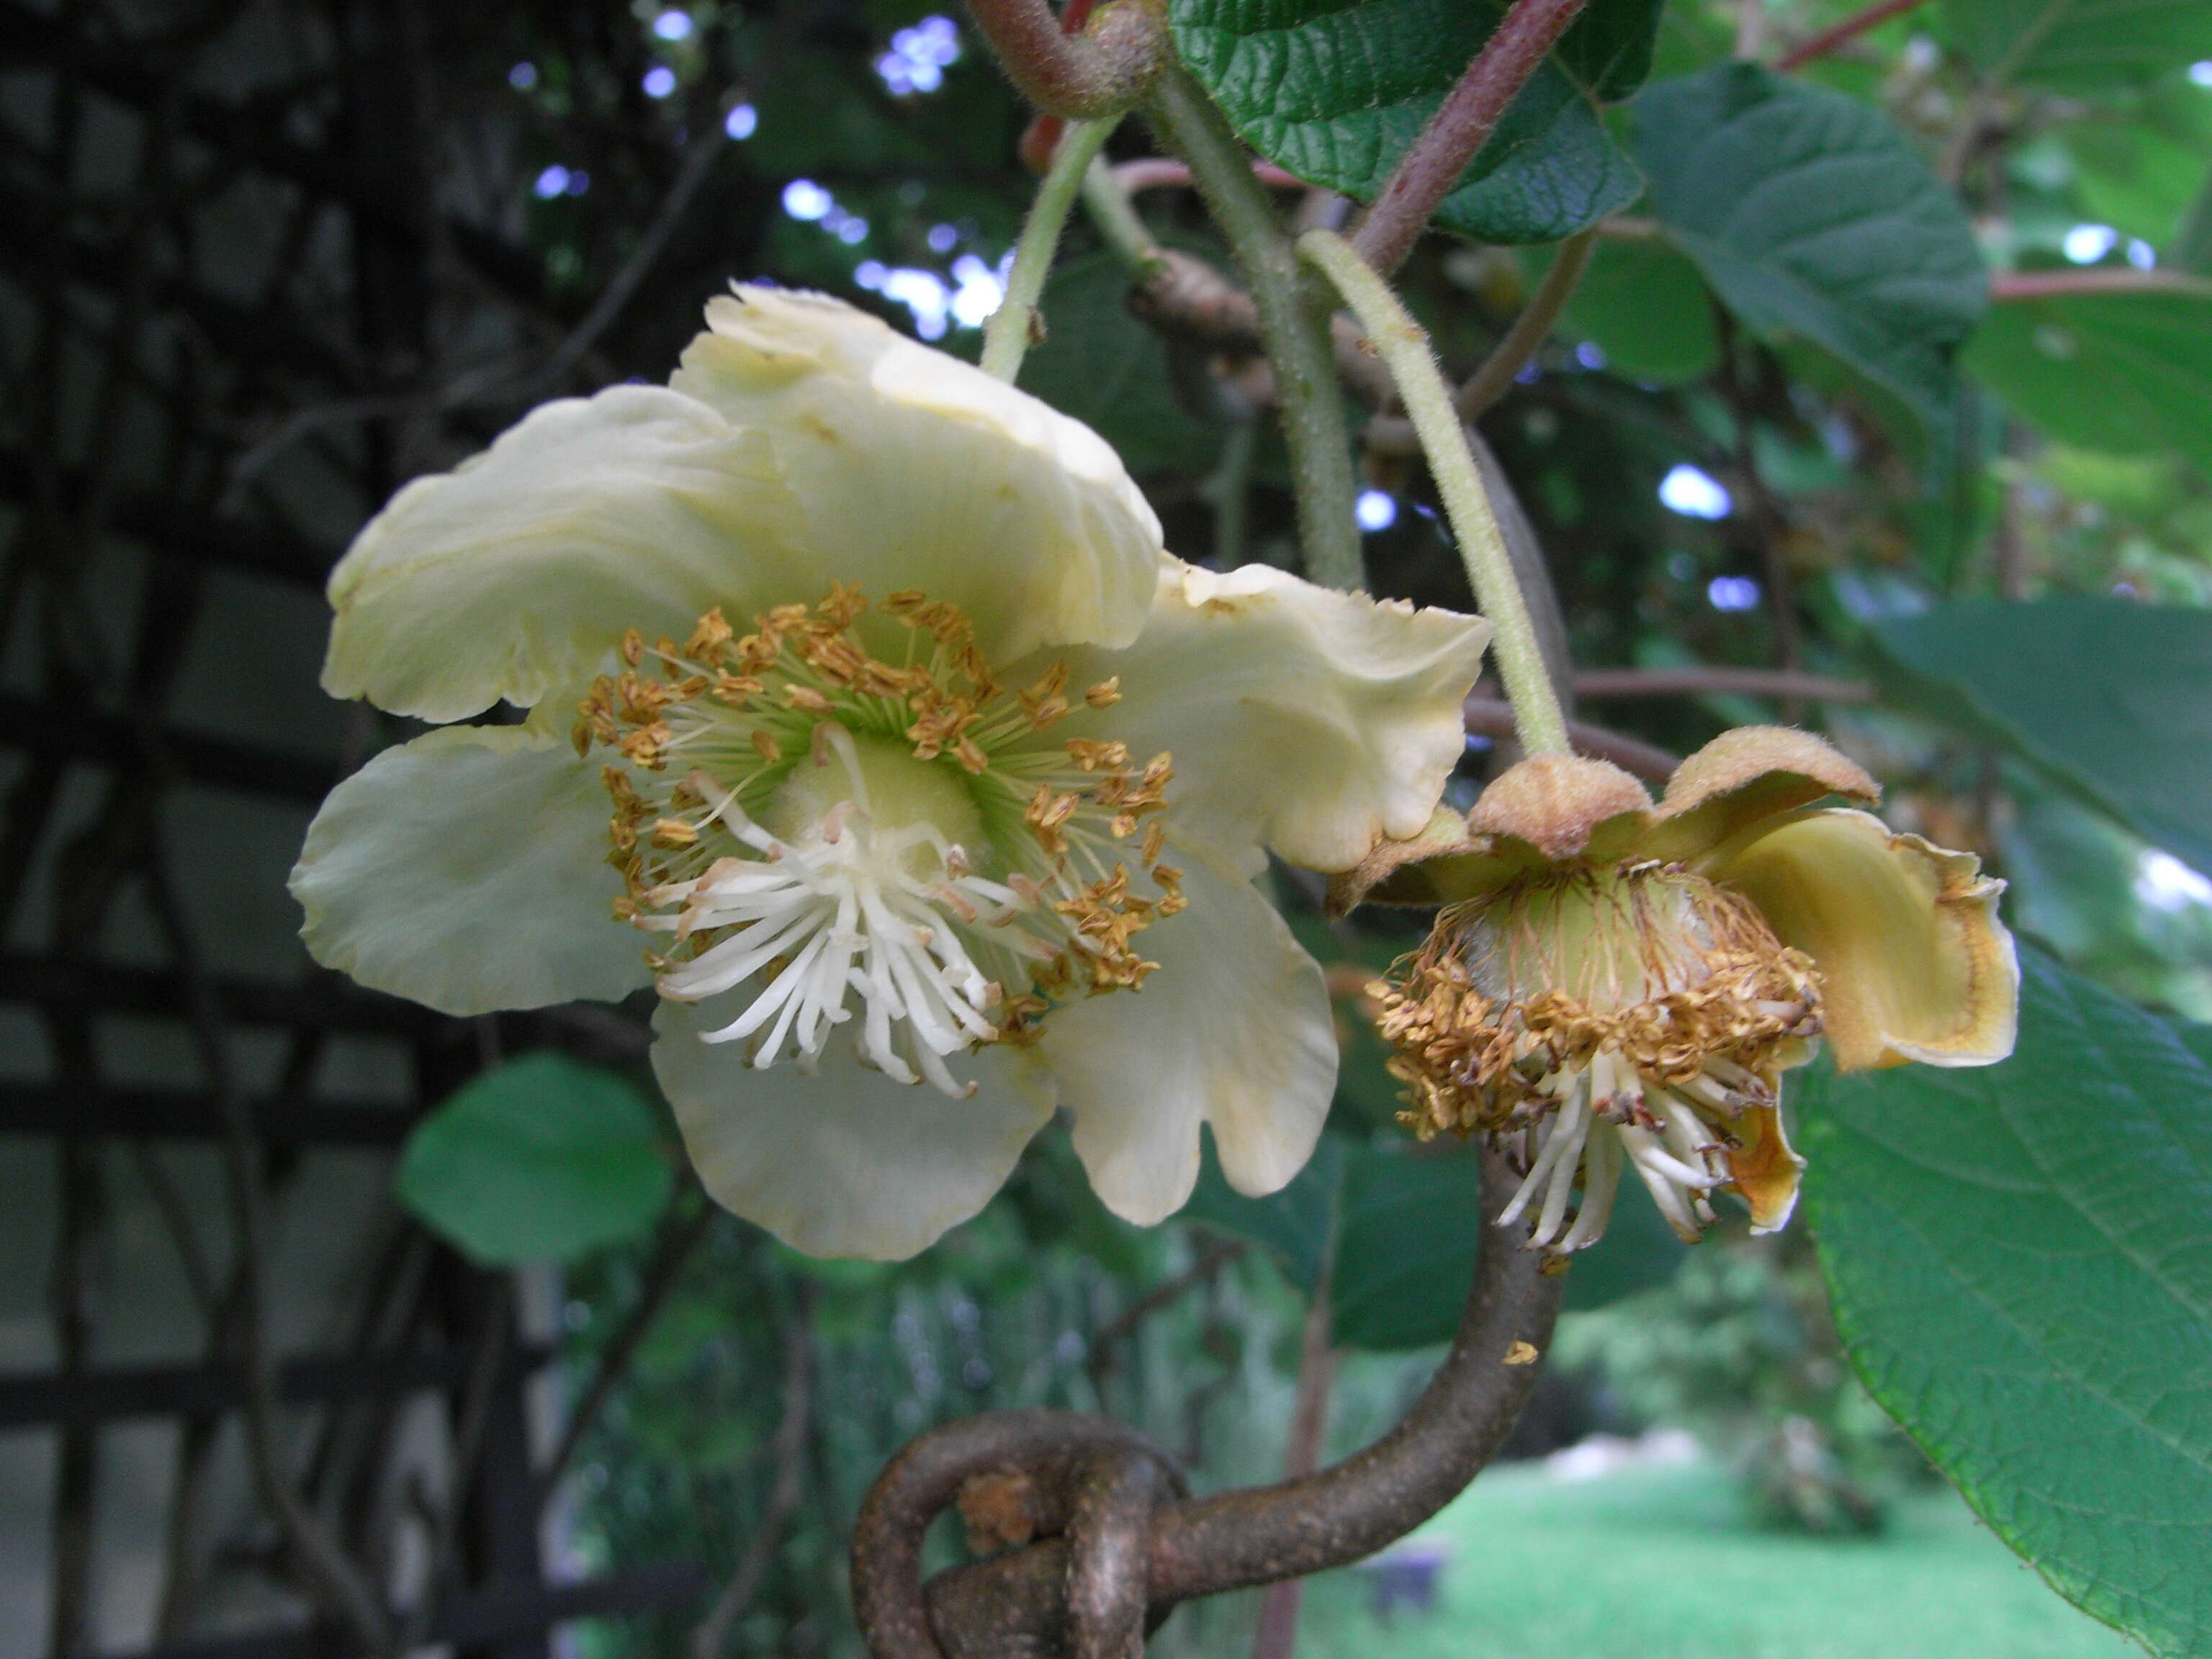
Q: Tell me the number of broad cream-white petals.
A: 6